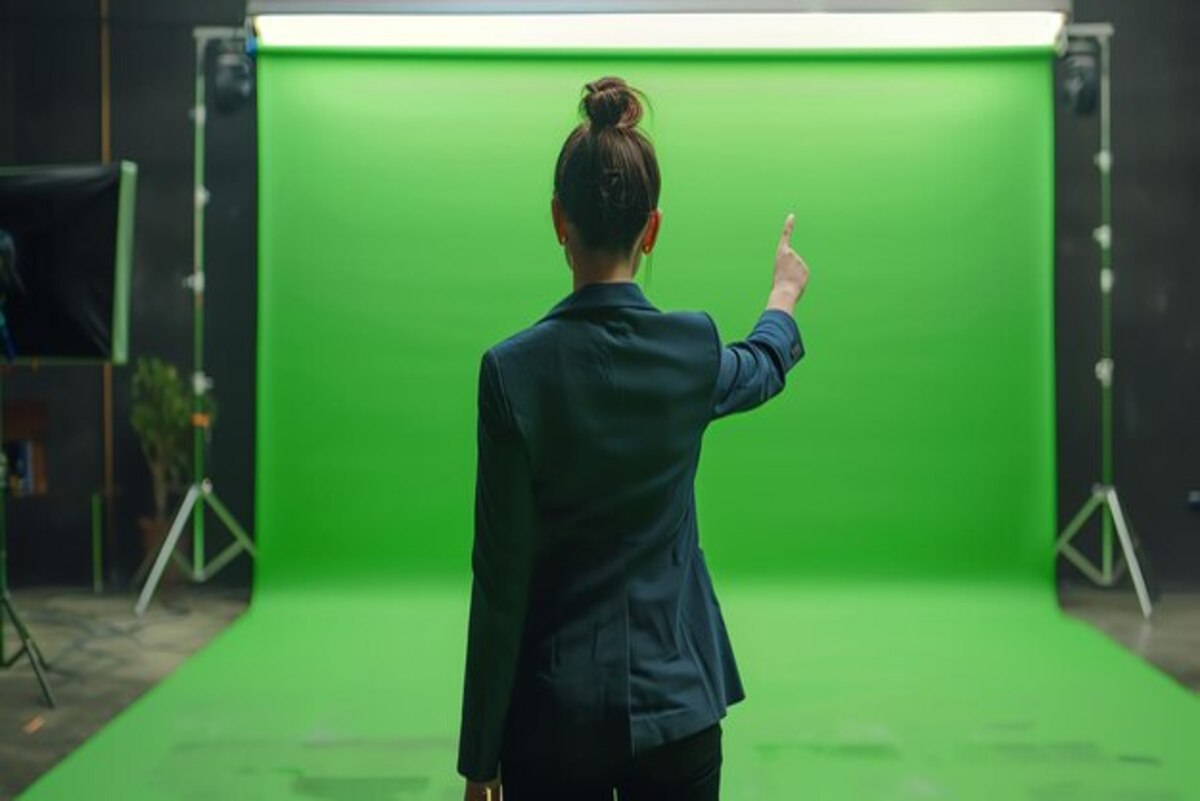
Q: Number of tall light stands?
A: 2